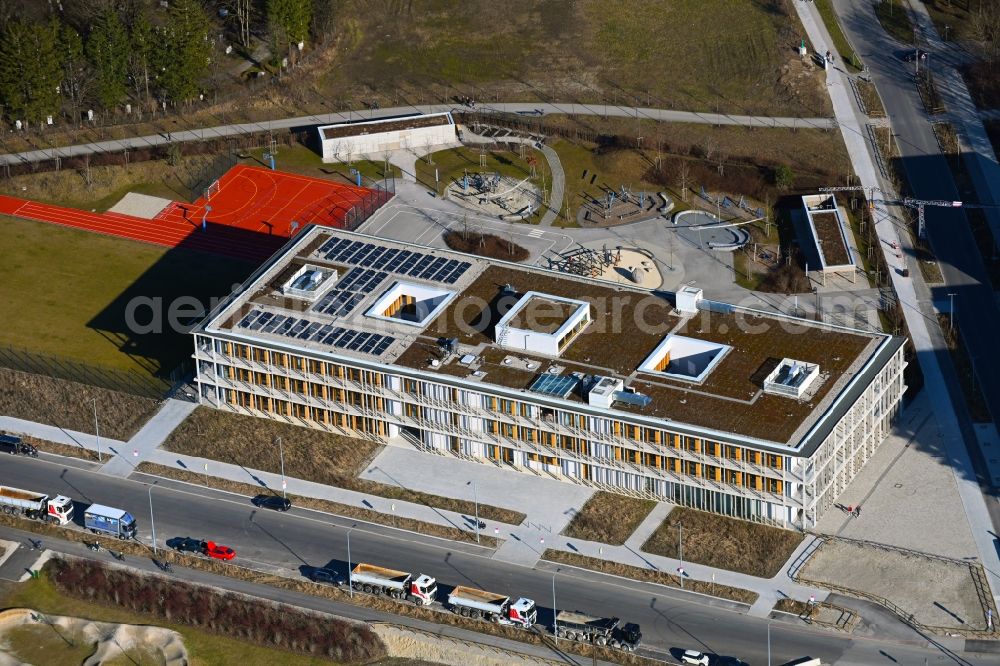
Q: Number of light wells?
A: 2